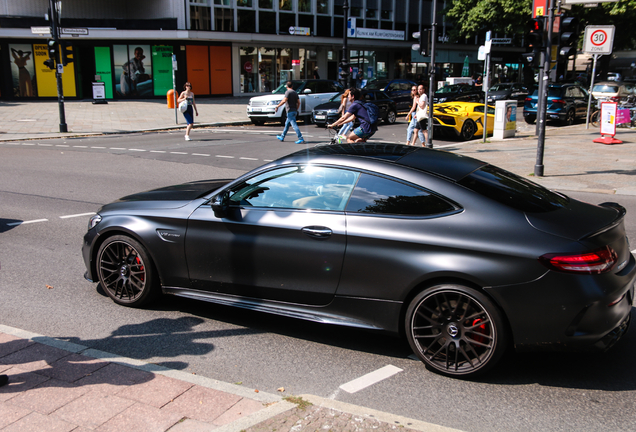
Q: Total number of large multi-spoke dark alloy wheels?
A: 2